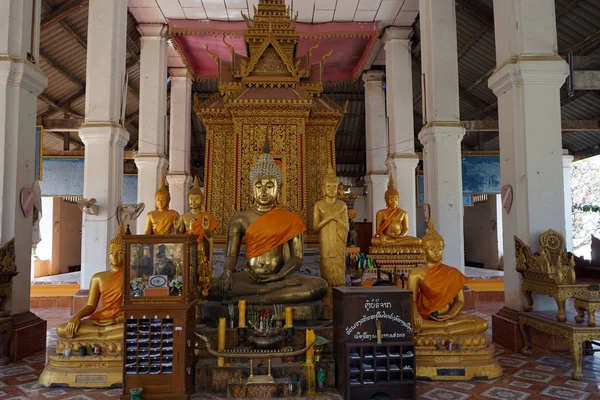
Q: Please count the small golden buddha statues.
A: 6